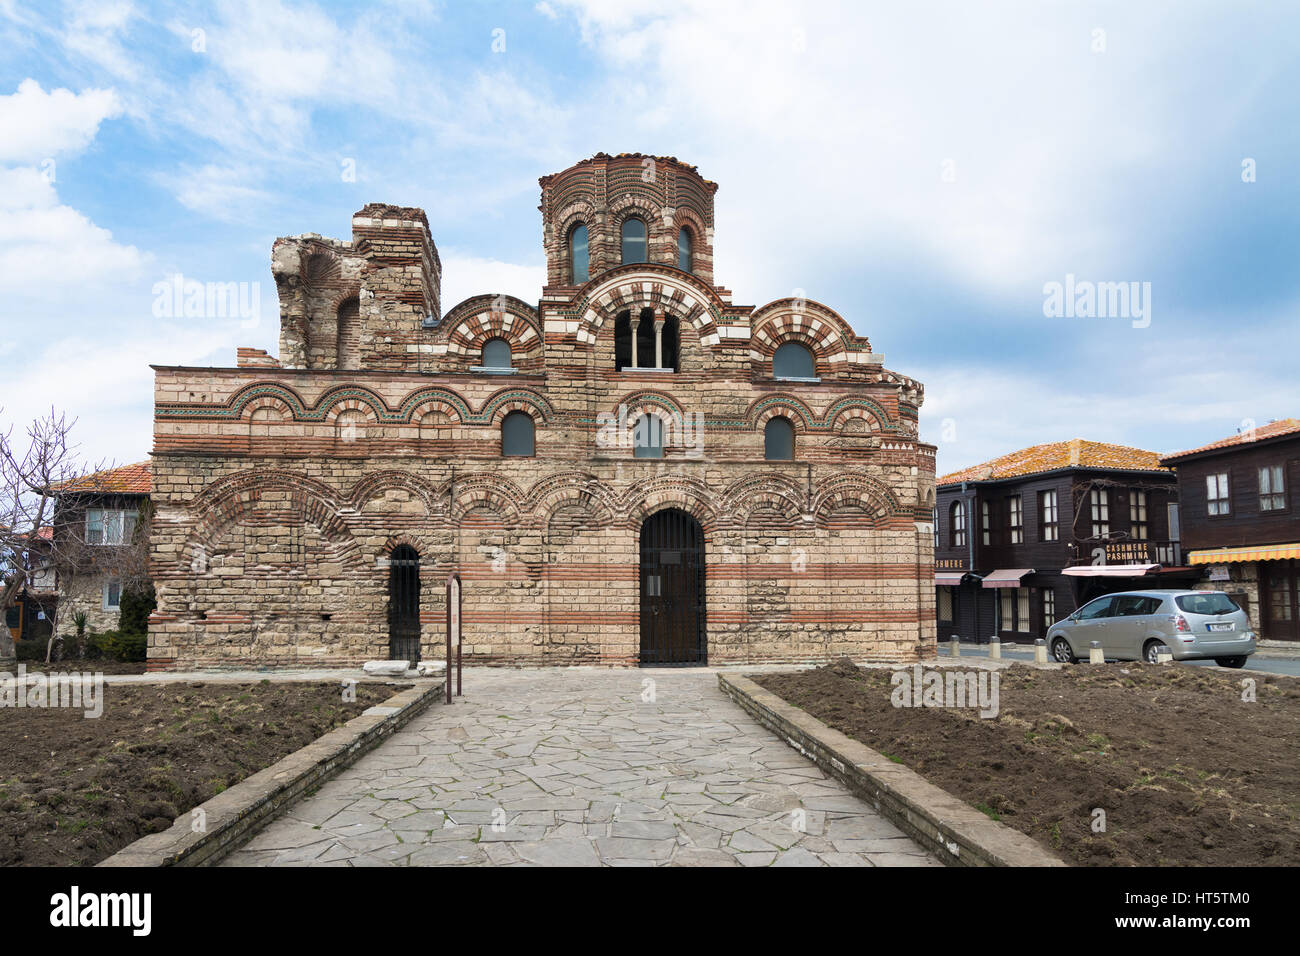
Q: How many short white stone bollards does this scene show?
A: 5